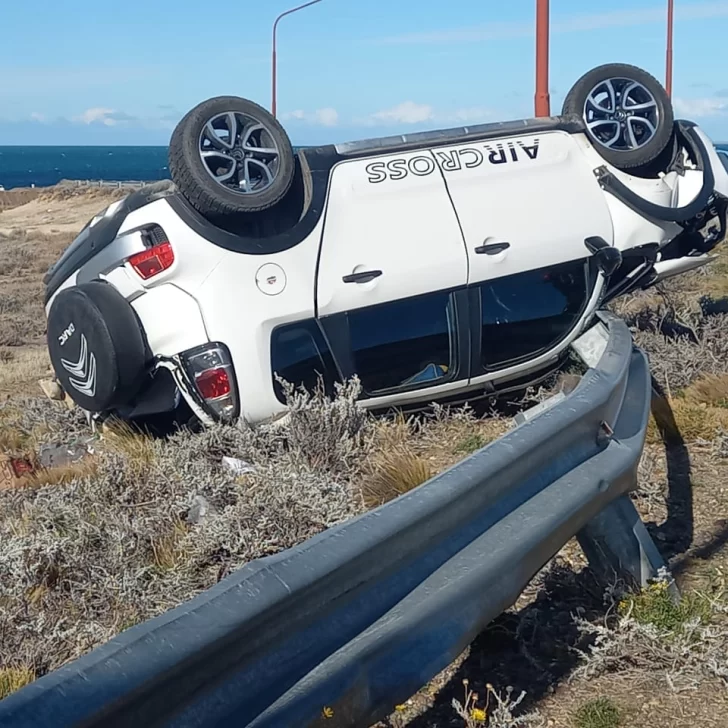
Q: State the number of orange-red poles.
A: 3